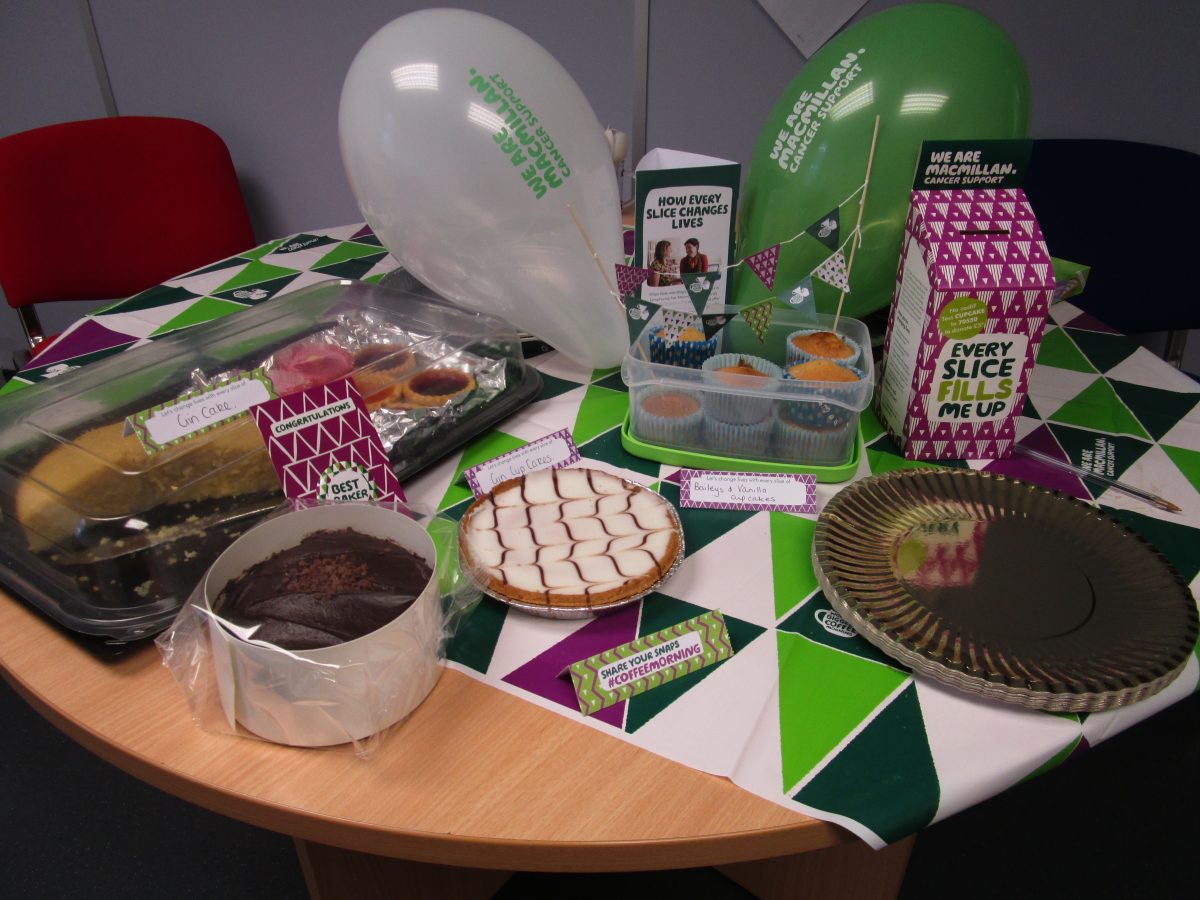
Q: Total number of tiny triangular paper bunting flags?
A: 10